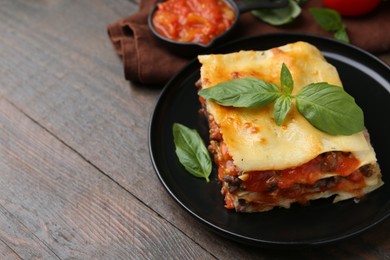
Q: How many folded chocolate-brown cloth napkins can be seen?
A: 1